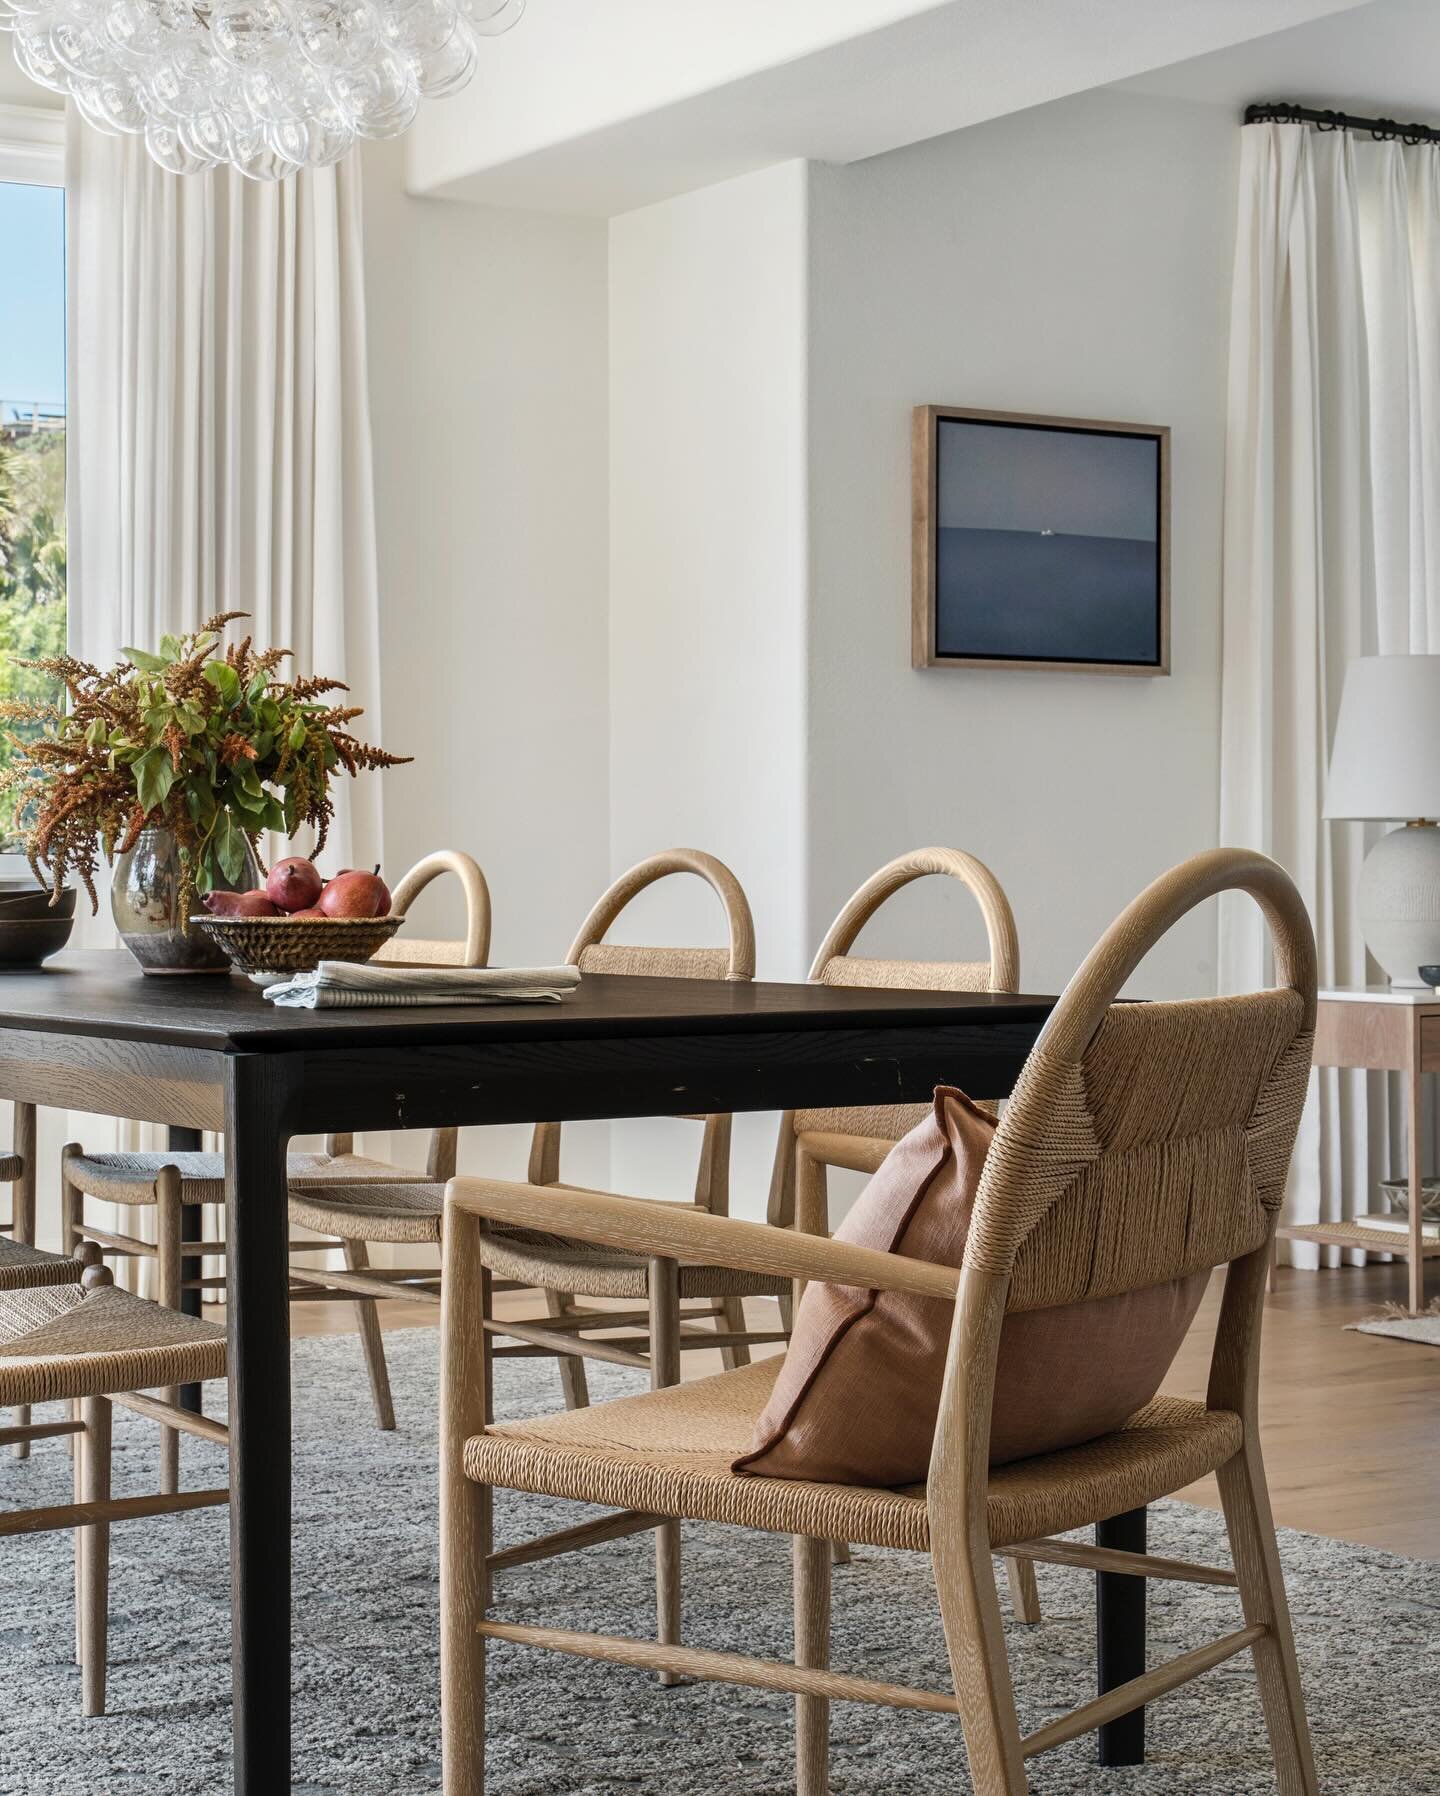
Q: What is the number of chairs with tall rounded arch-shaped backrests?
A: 4